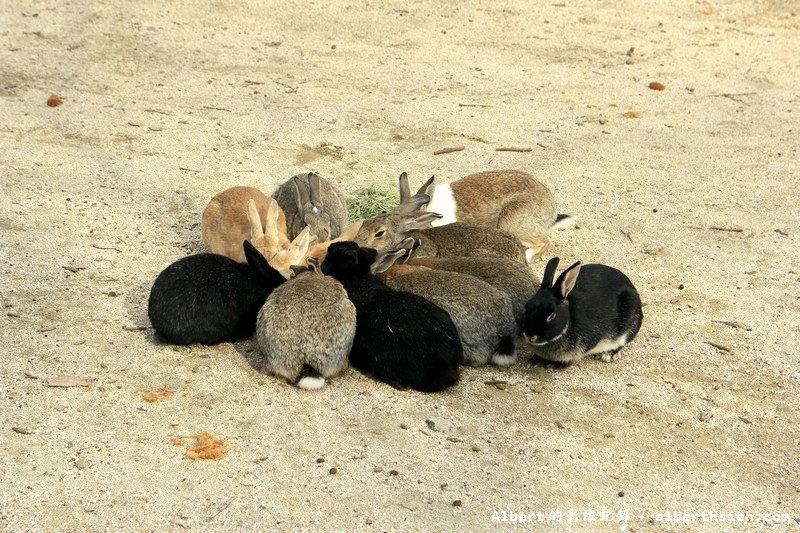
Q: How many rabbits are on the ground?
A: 11